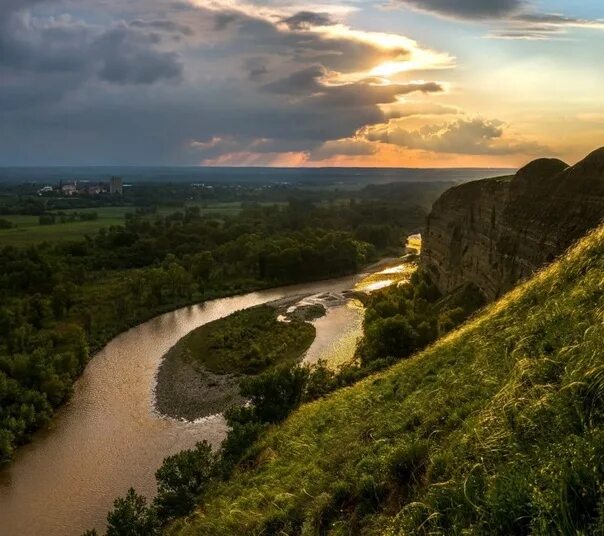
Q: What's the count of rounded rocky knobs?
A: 2